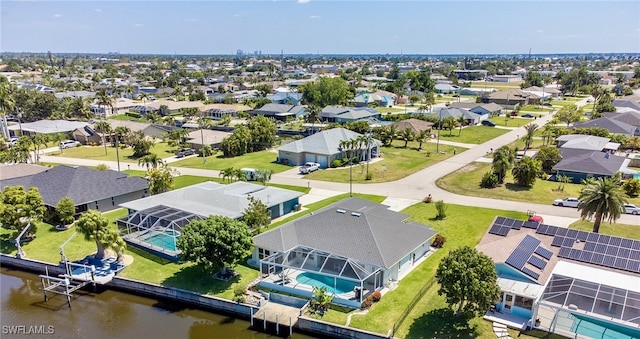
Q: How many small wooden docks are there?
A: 2